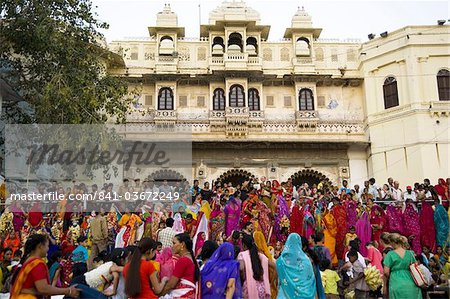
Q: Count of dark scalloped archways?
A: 3